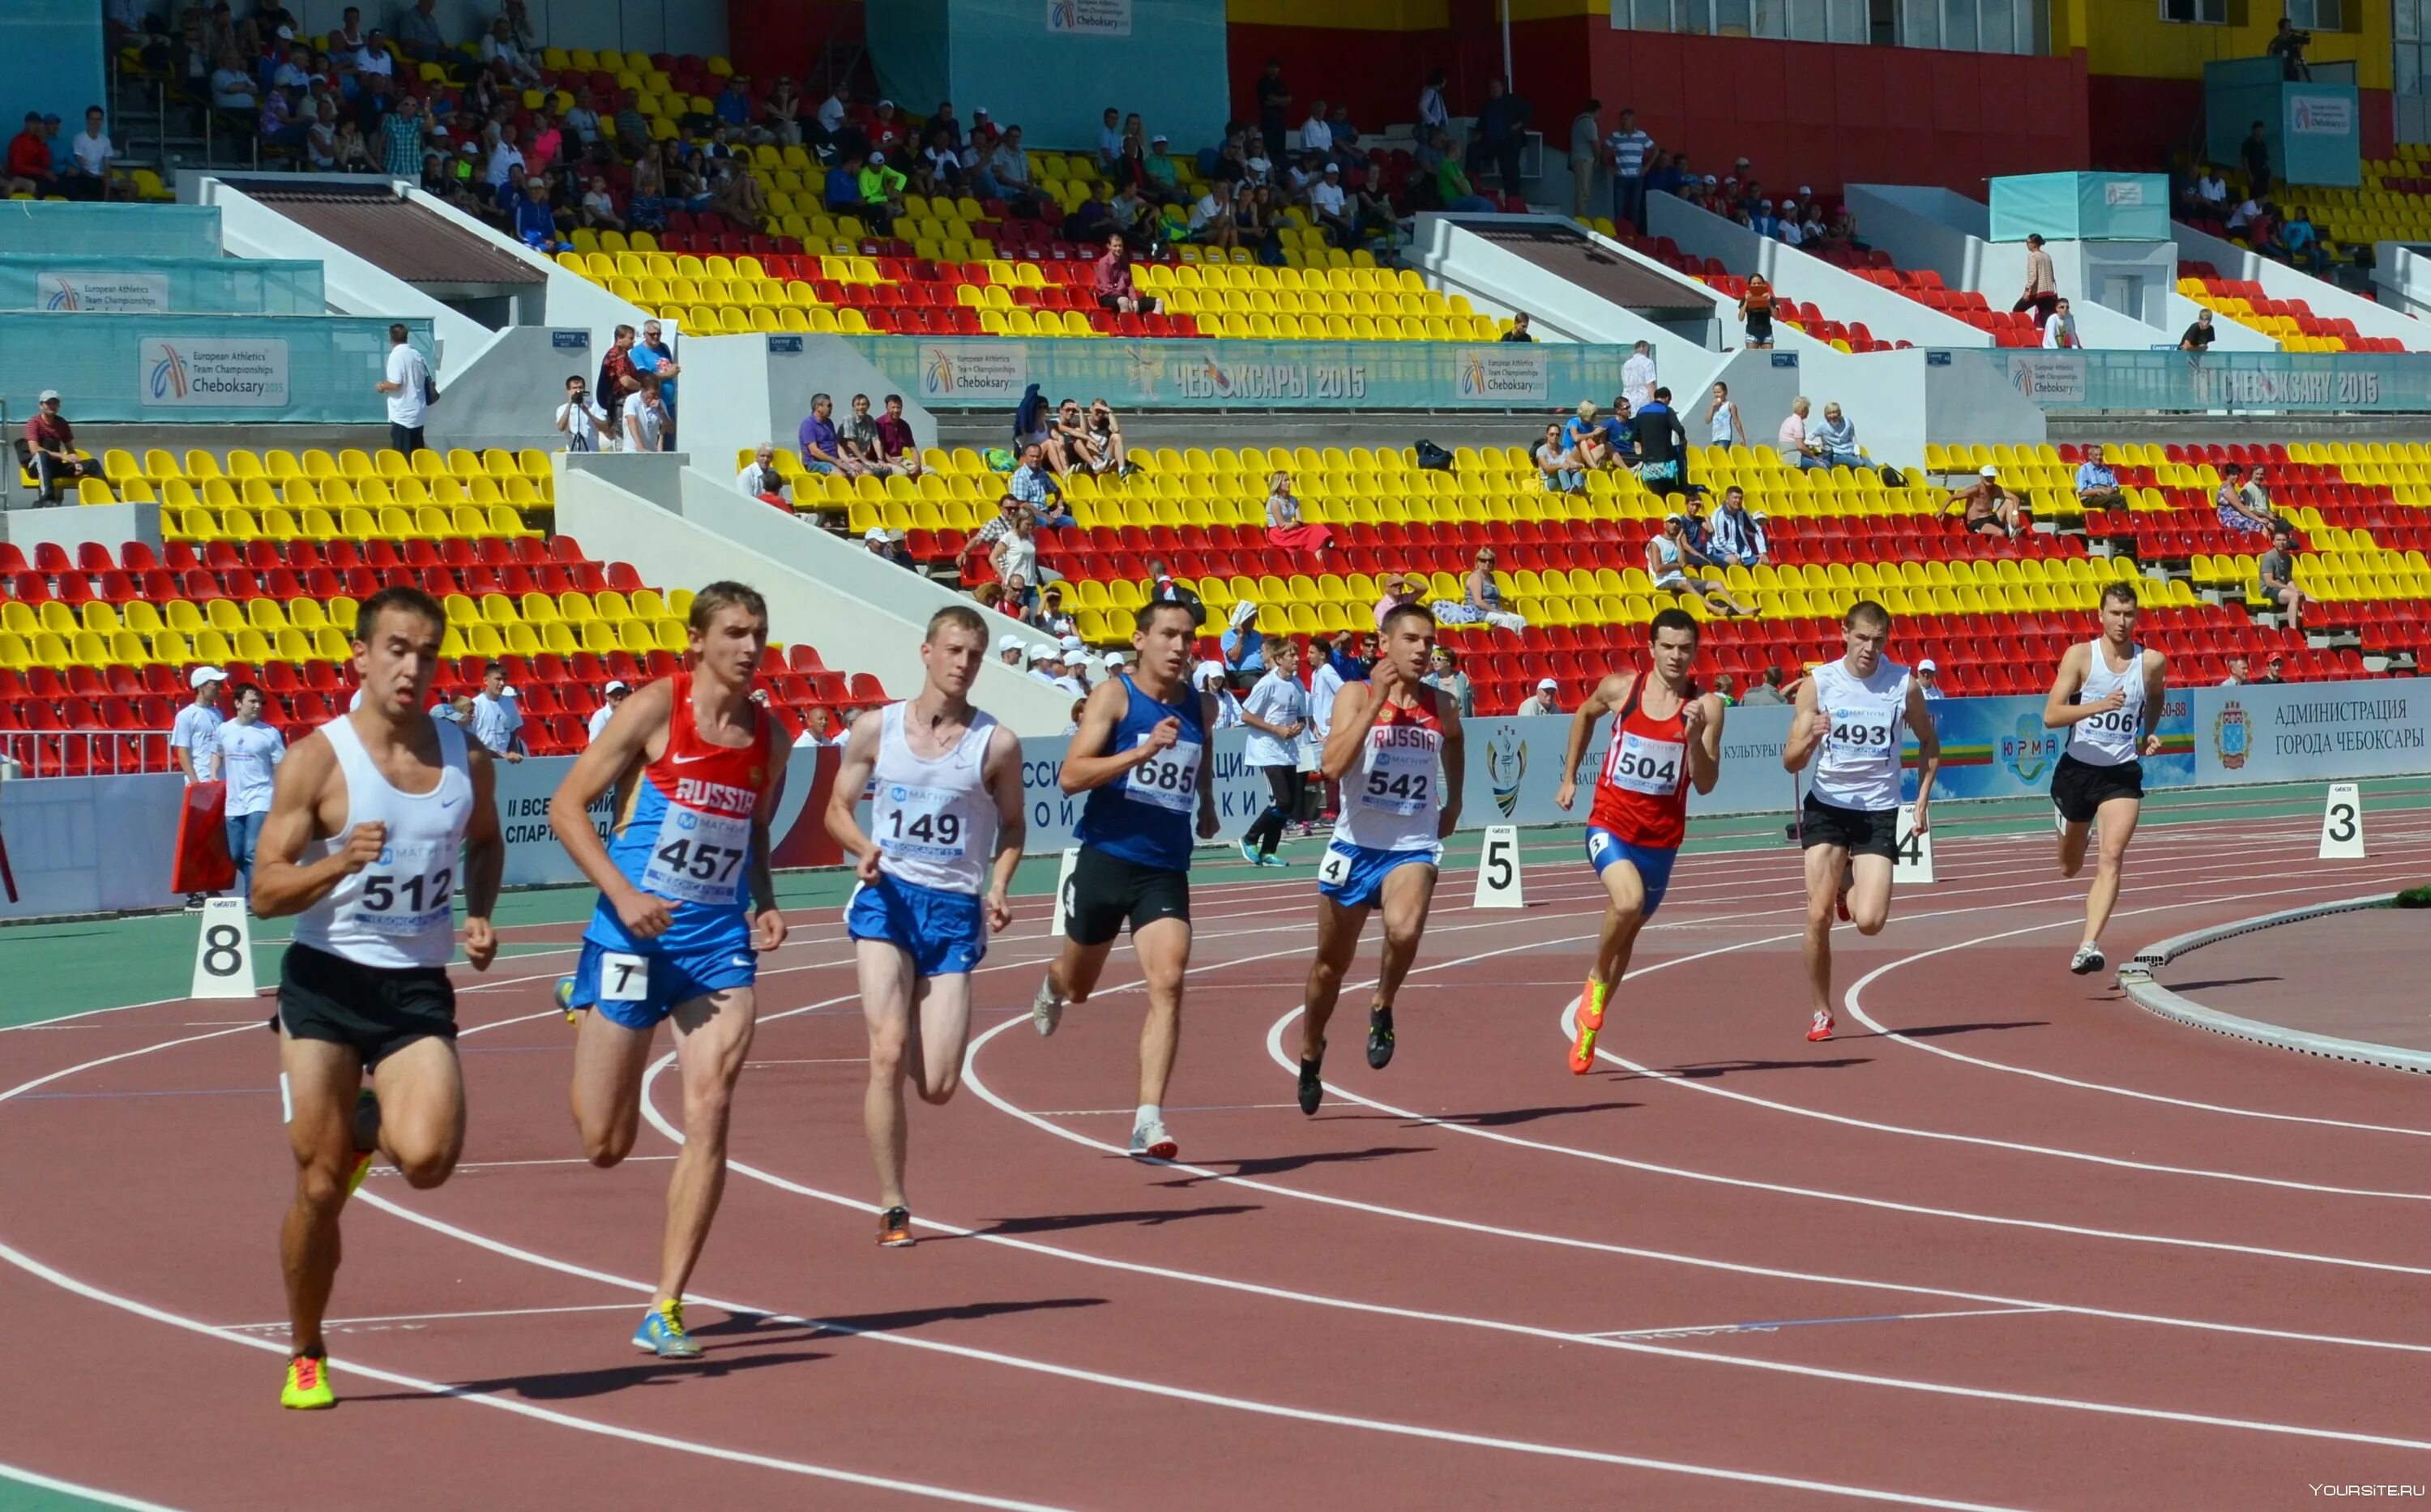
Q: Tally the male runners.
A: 8